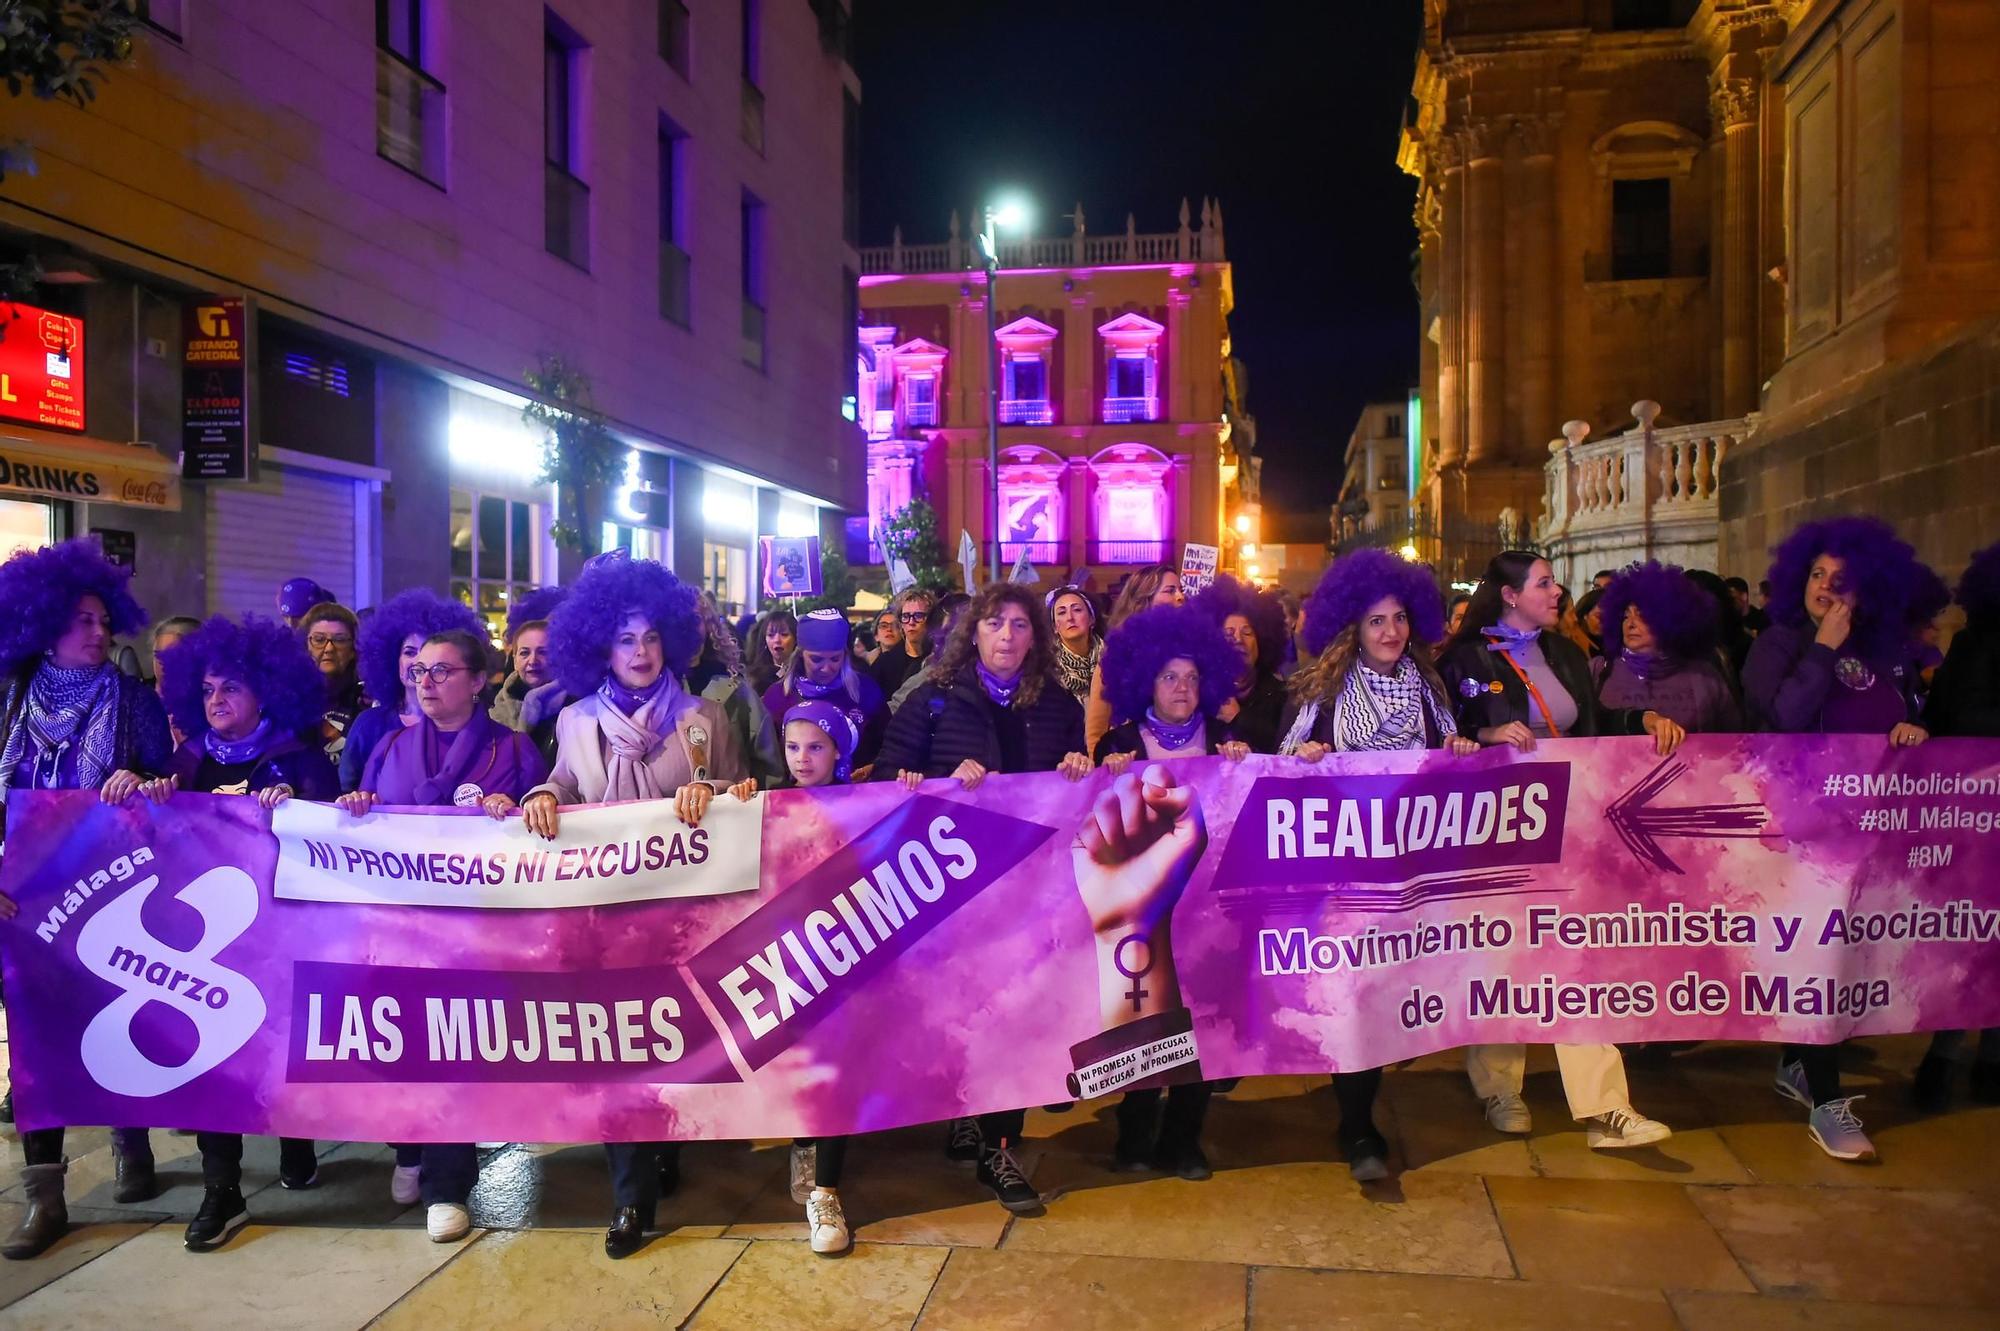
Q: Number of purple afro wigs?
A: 12